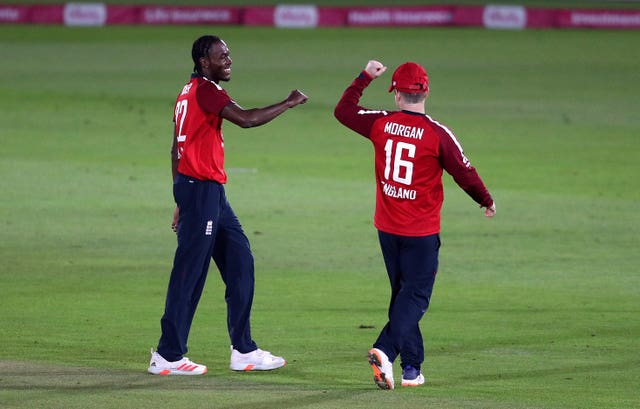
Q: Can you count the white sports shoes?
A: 4